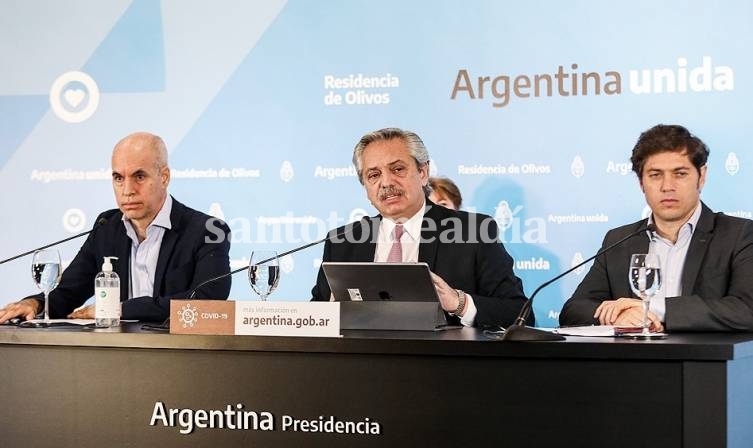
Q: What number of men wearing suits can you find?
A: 3